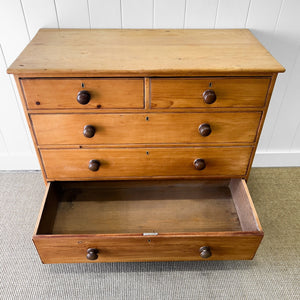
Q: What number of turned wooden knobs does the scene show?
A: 8